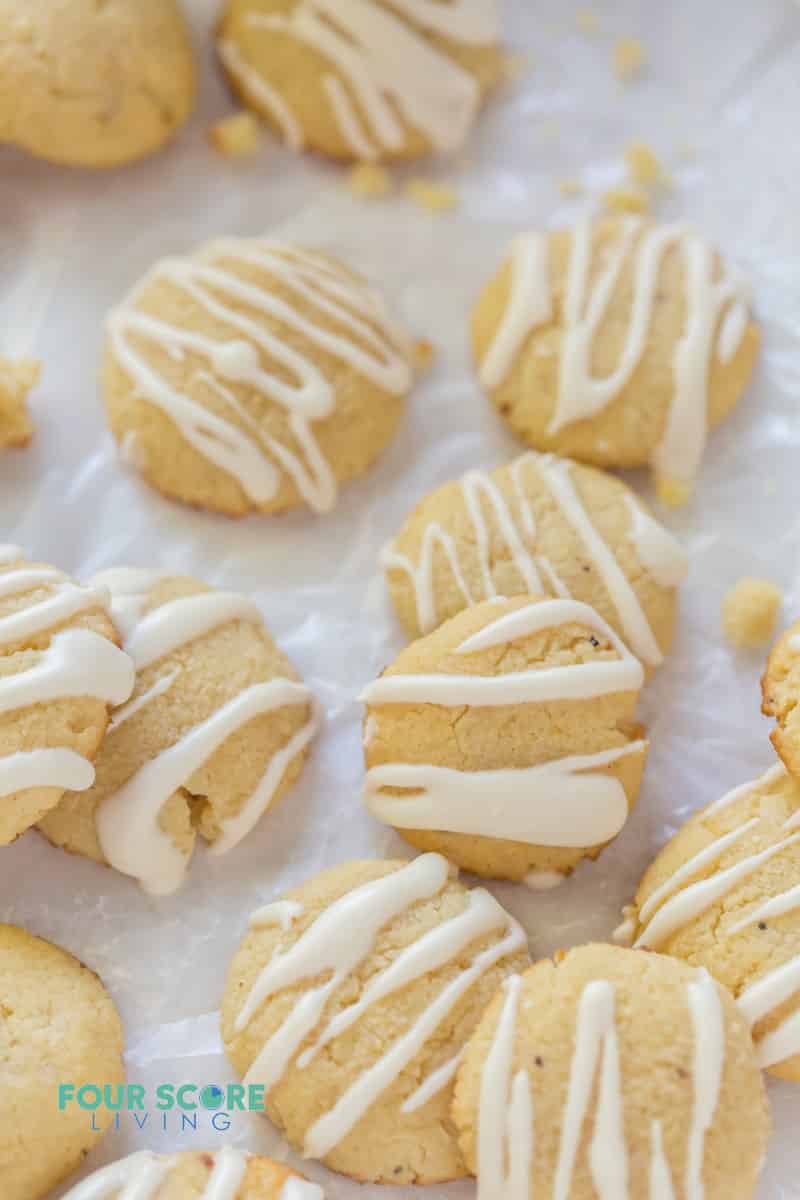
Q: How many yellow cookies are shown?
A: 14